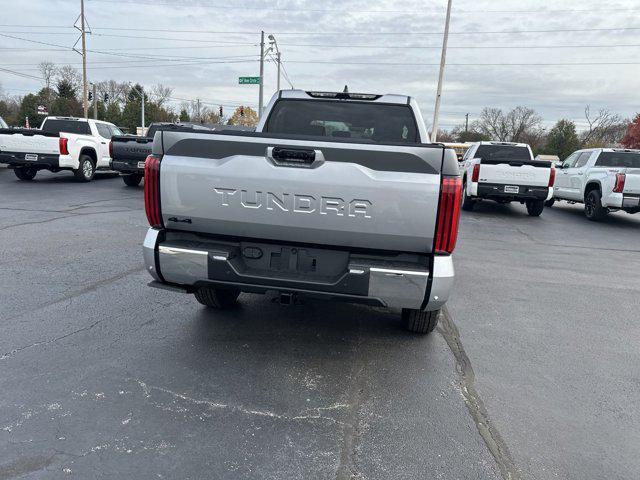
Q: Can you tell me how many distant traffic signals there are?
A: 4